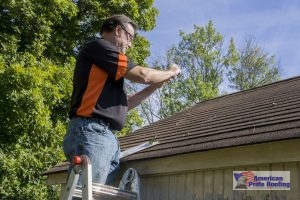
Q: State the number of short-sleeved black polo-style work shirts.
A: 1